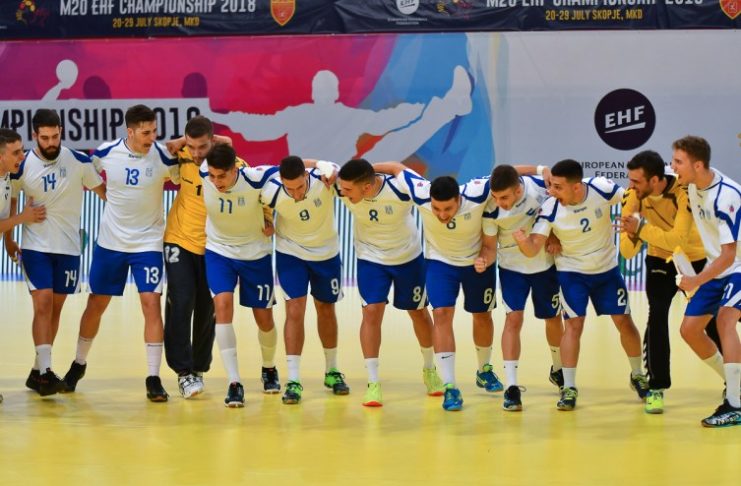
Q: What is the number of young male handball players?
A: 12